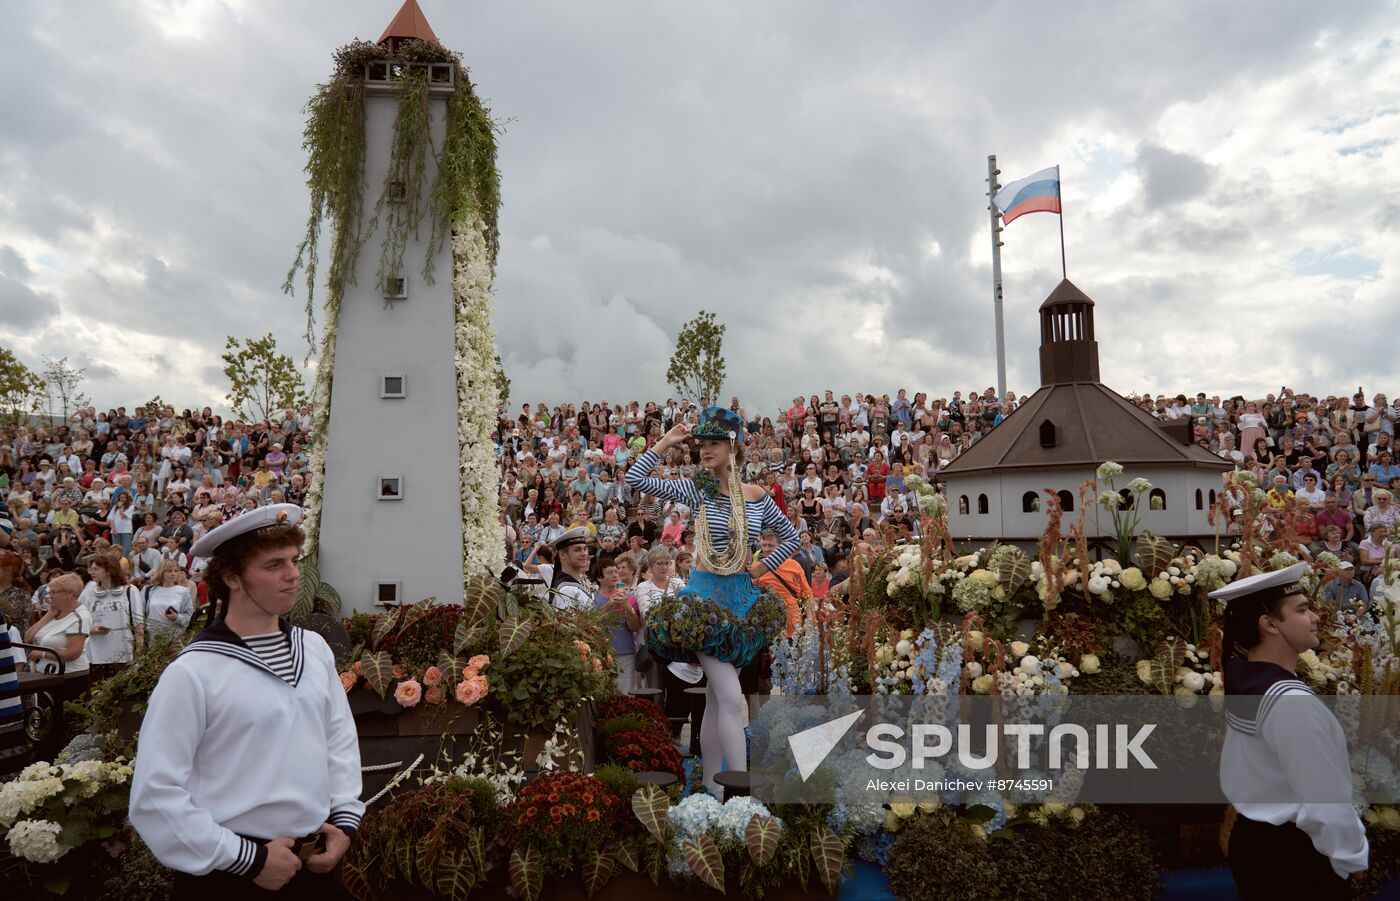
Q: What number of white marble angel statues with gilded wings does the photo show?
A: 0